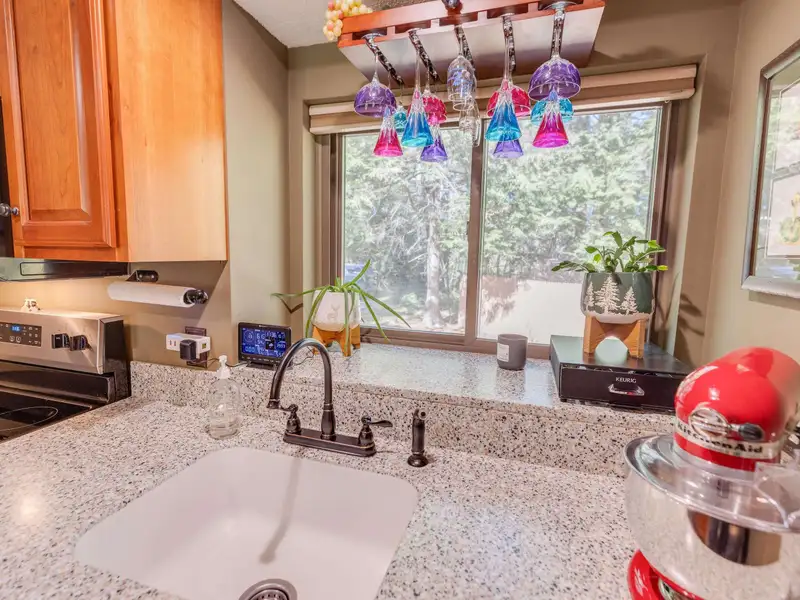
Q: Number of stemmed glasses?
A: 15